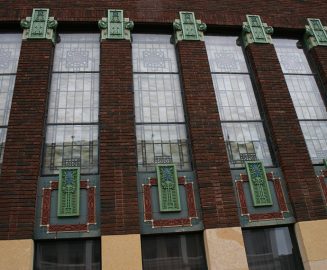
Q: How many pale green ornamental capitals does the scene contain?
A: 5